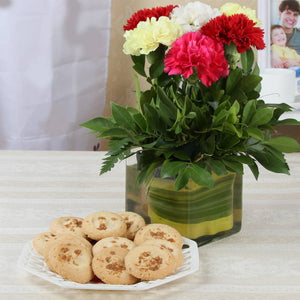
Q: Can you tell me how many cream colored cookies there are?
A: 11